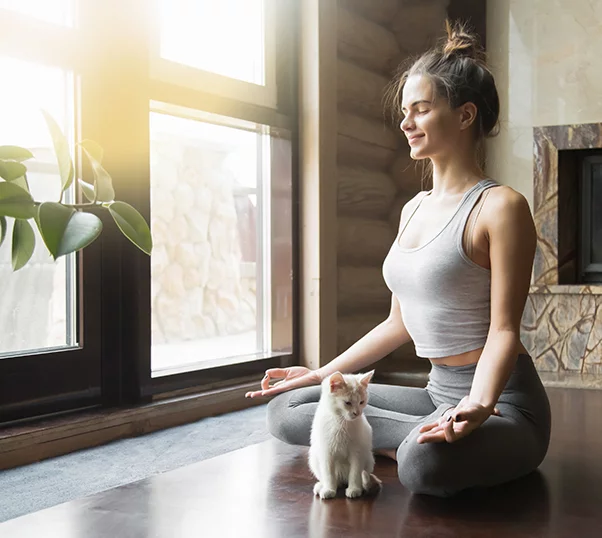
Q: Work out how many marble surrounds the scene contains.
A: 1